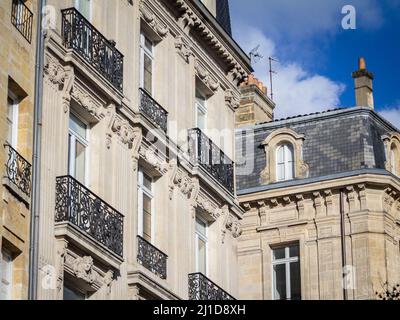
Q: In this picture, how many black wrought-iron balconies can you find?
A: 8